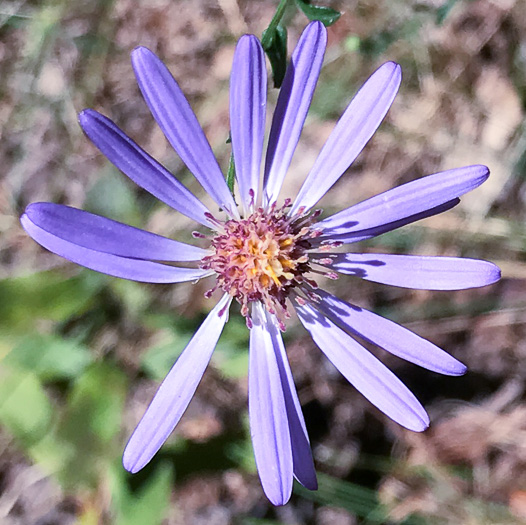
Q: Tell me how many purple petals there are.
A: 15